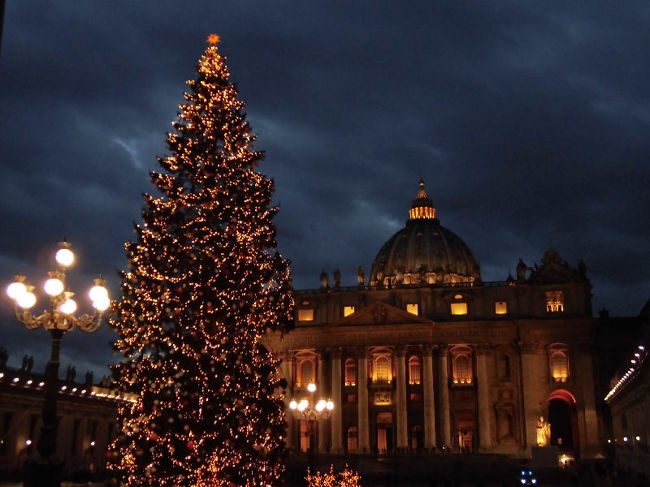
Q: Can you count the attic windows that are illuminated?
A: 6